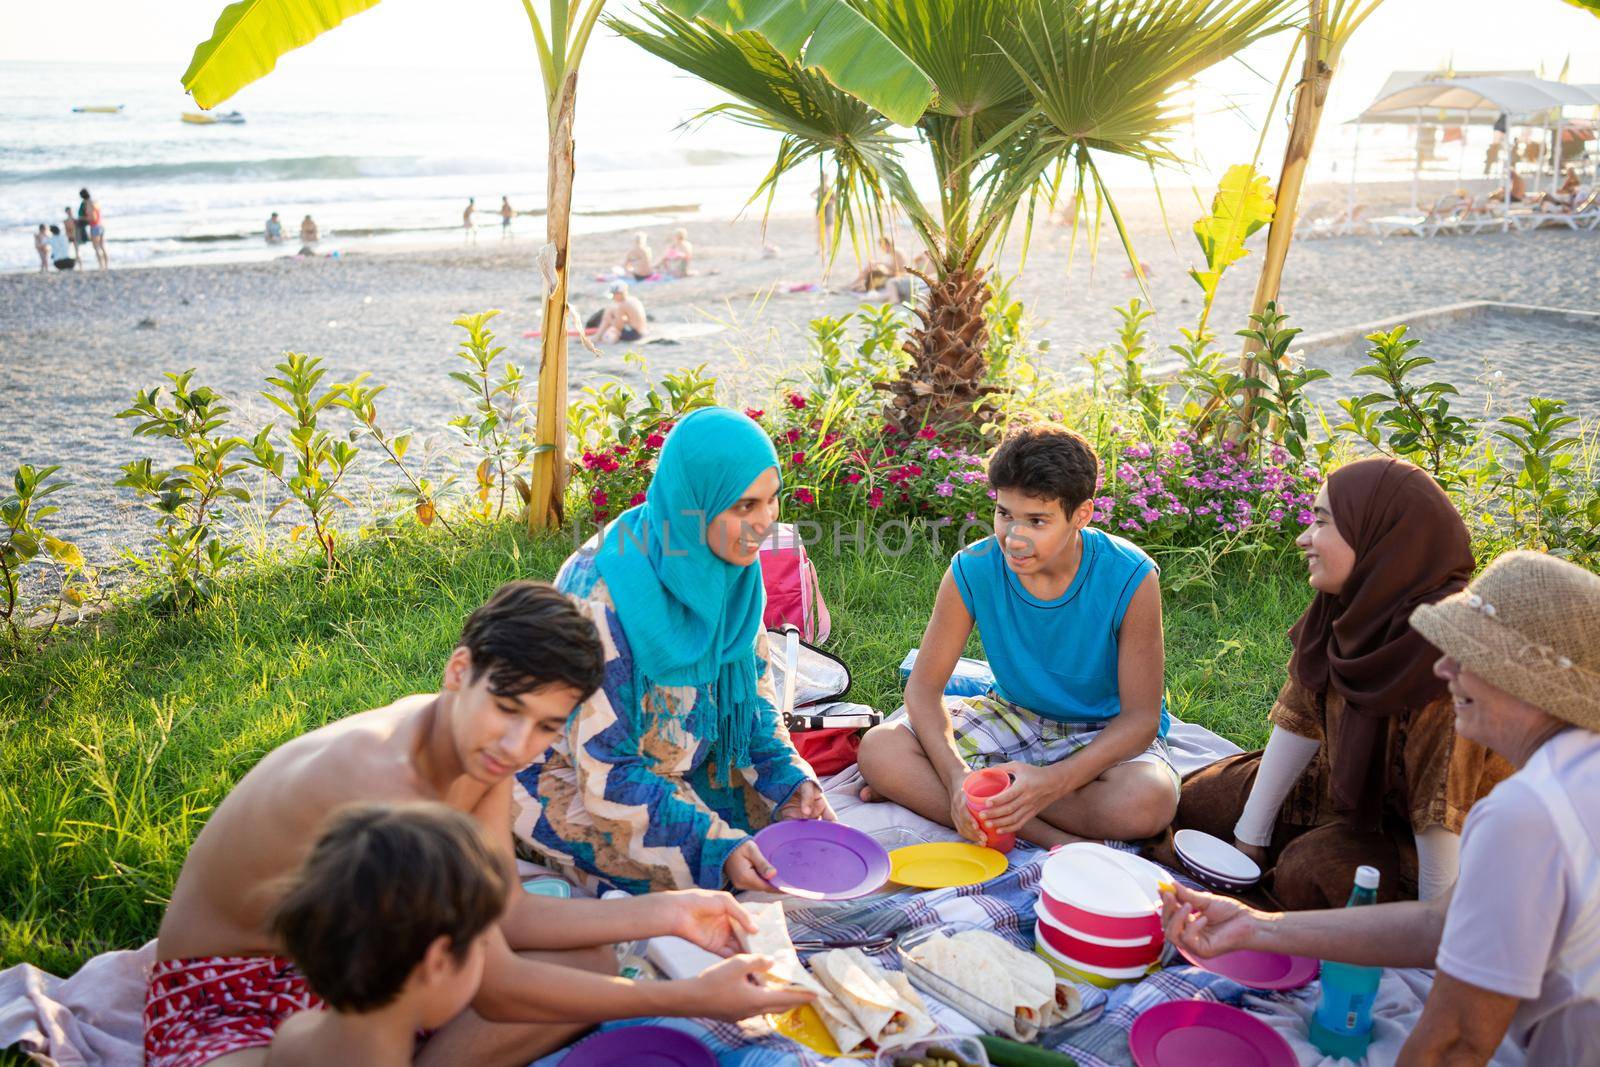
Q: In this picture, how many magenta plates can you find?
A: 2